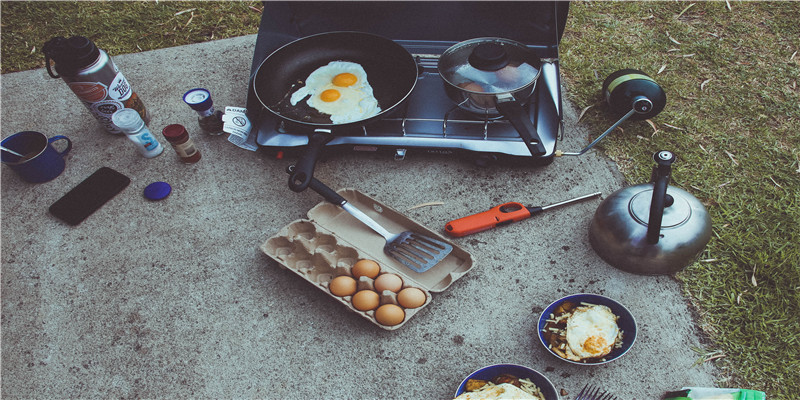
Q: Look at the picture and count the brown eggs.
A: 6